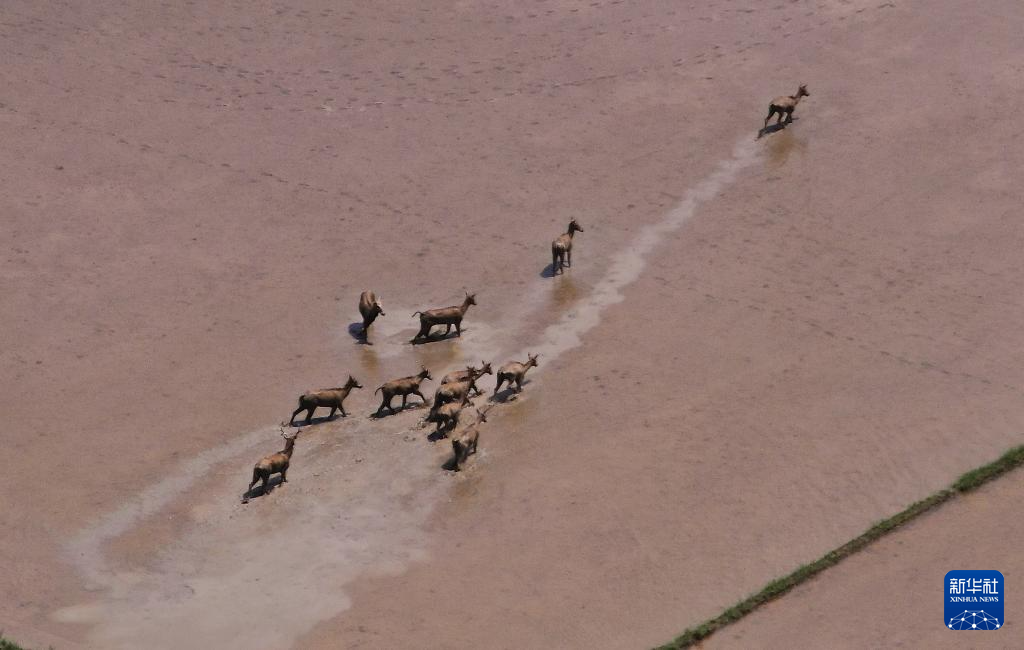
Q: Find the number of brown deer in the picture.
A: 12